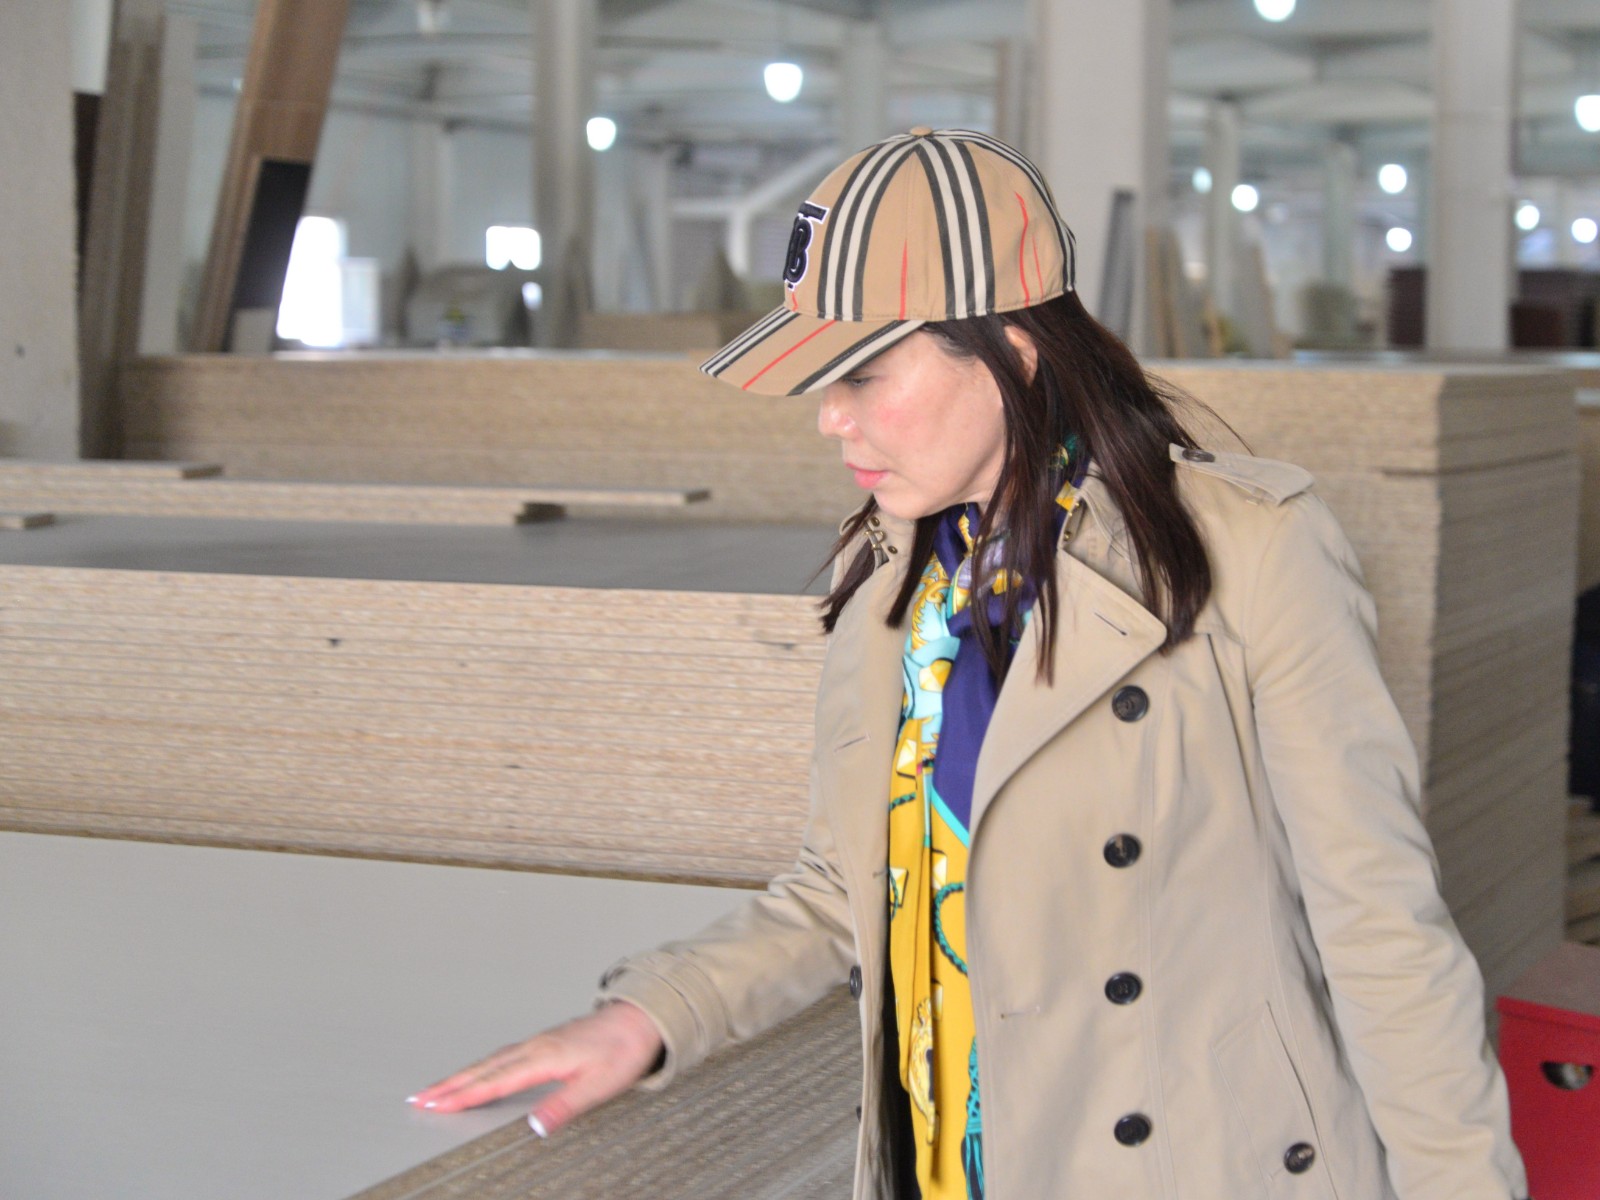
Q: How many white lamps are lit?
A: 10